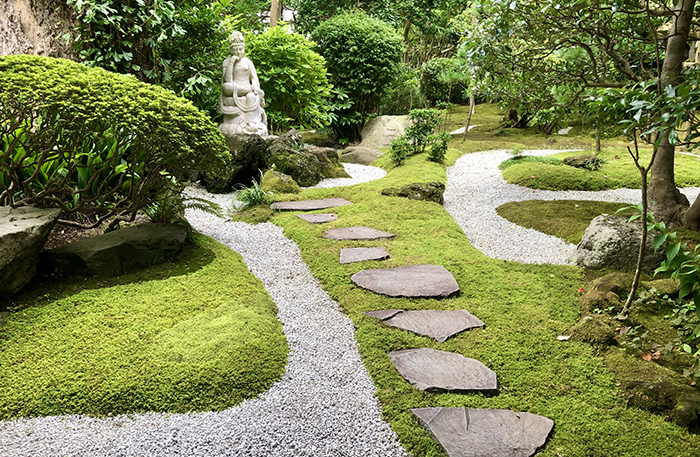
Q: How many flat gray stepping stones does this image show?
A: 8